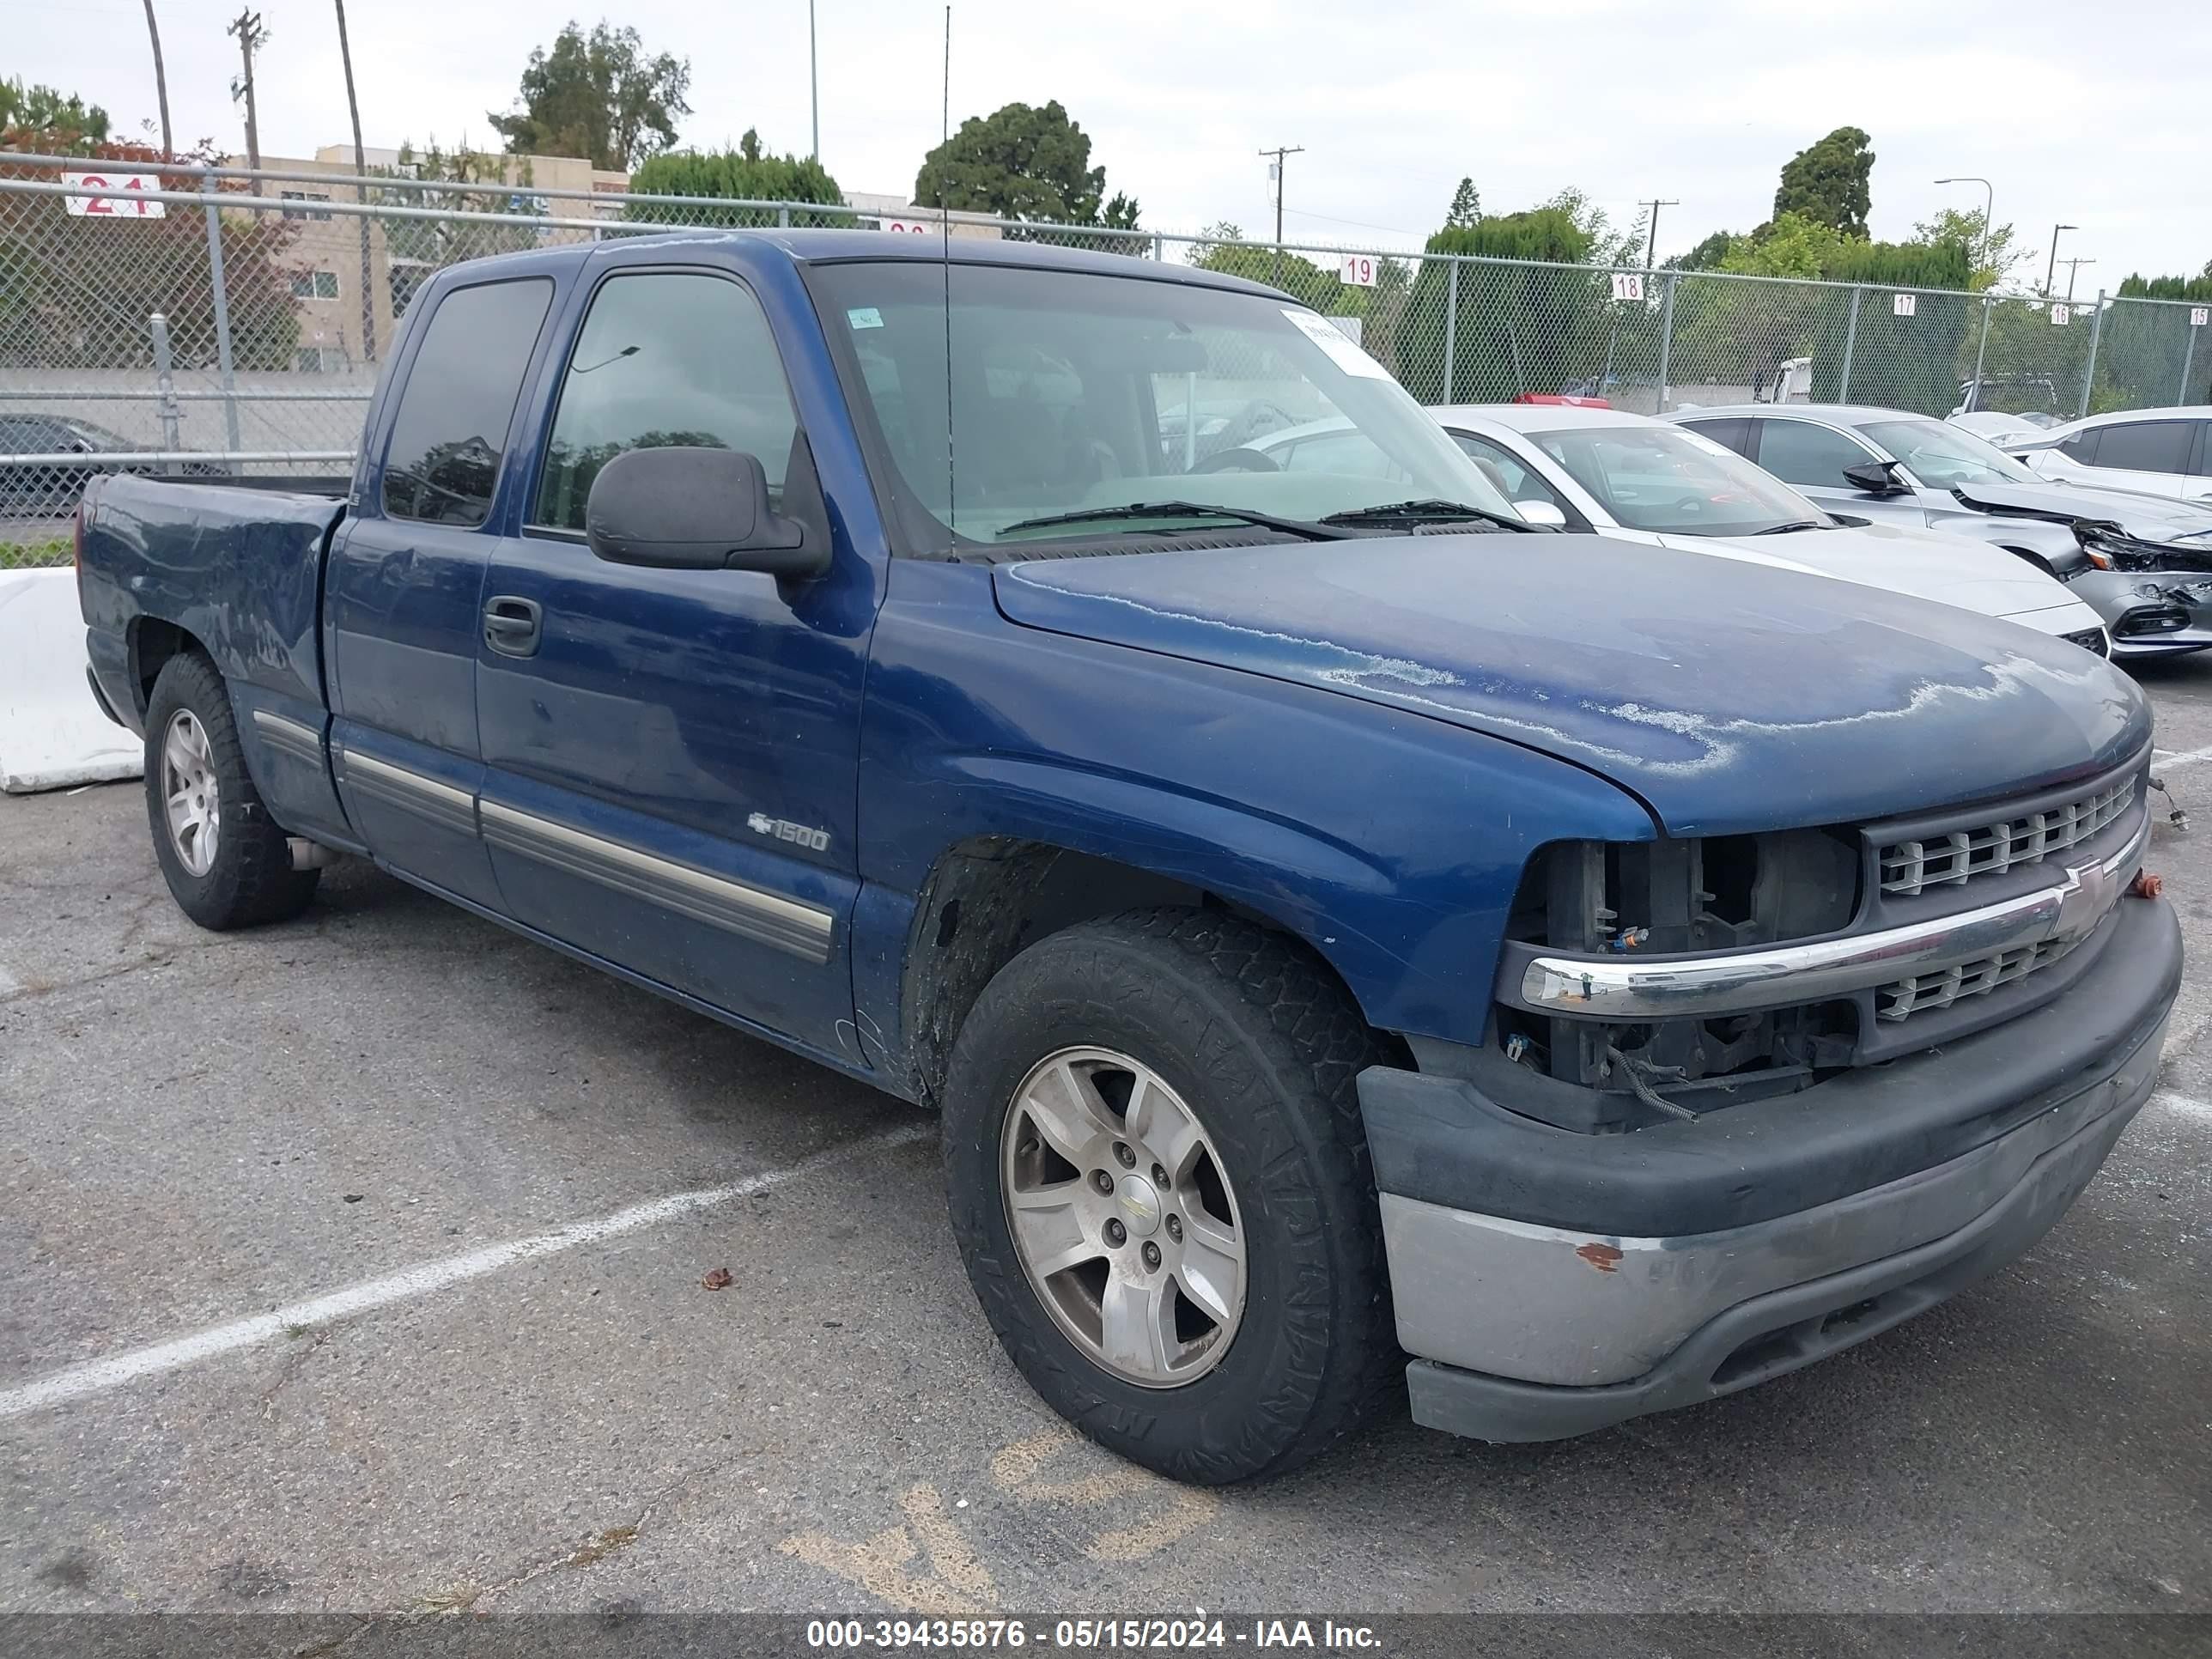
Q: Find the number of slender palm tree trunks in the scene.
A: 2